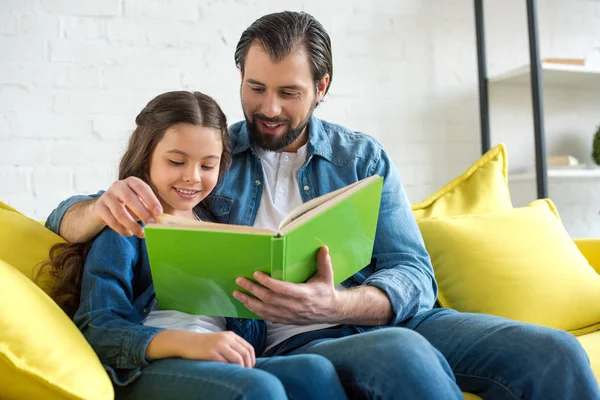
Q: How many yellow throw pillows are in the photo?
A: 4